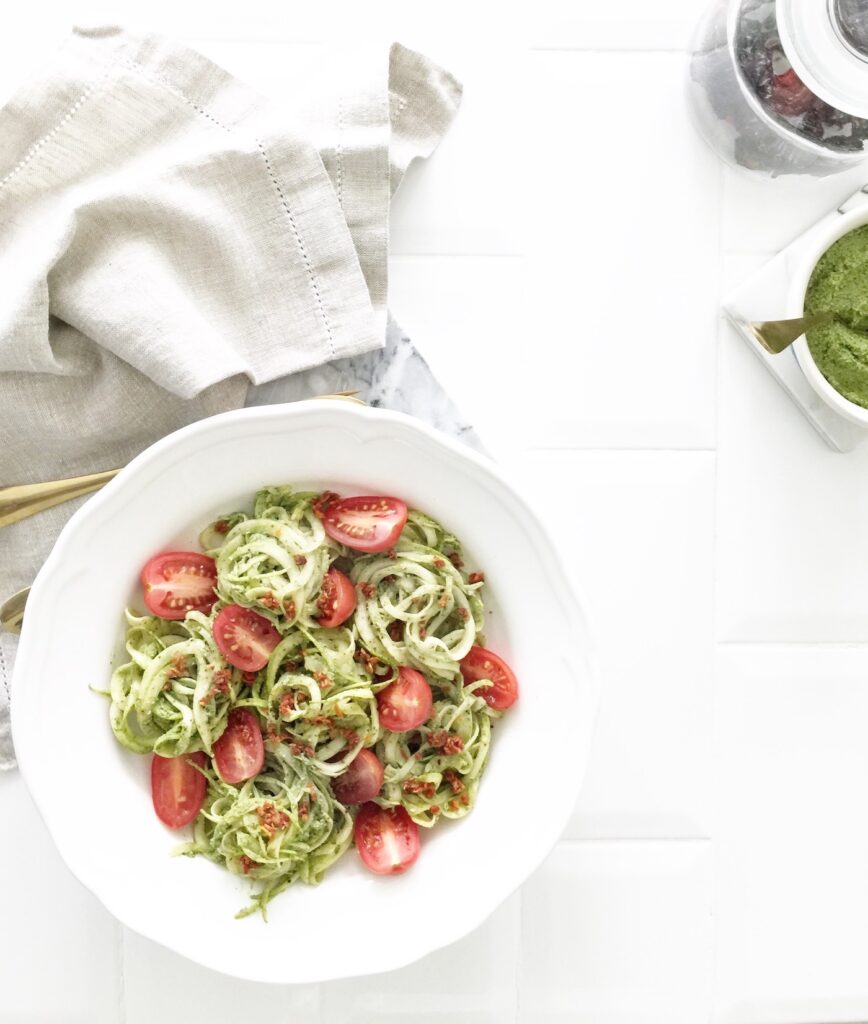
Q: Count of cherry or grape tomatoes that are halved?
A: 10